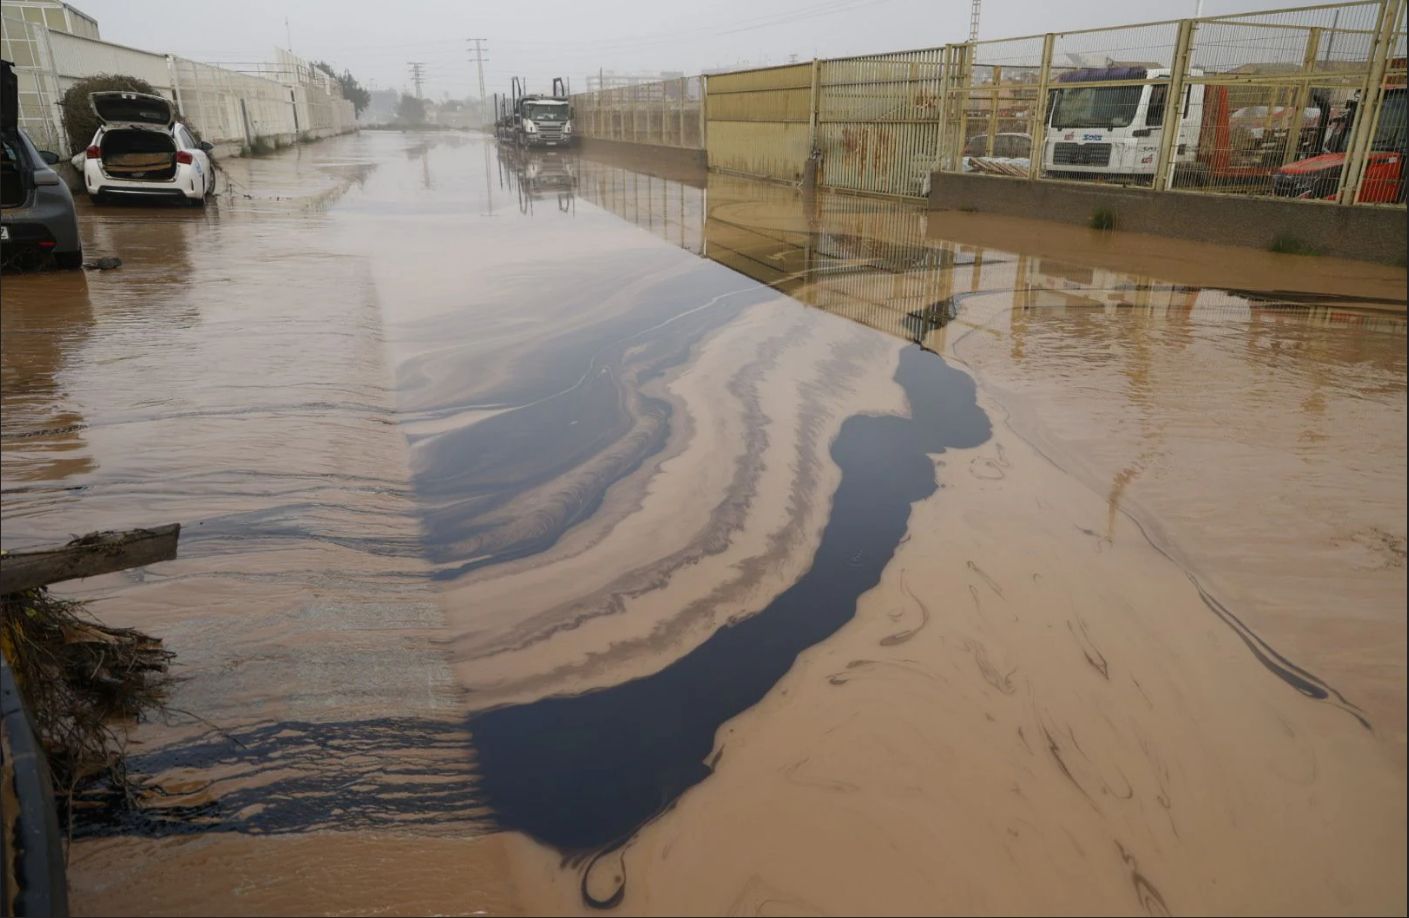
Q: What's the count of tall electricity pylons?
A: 2